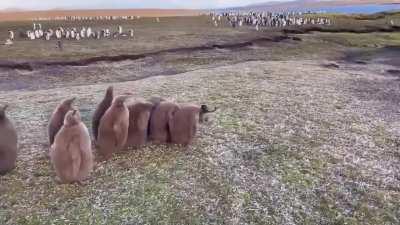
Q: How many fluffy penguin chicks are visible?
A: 8